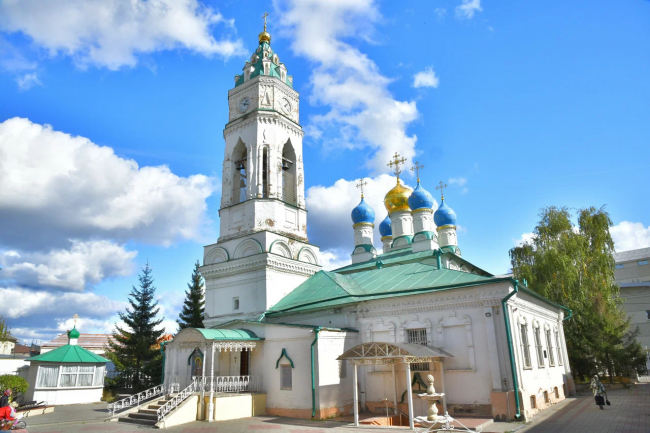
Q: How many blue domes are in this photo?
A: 4